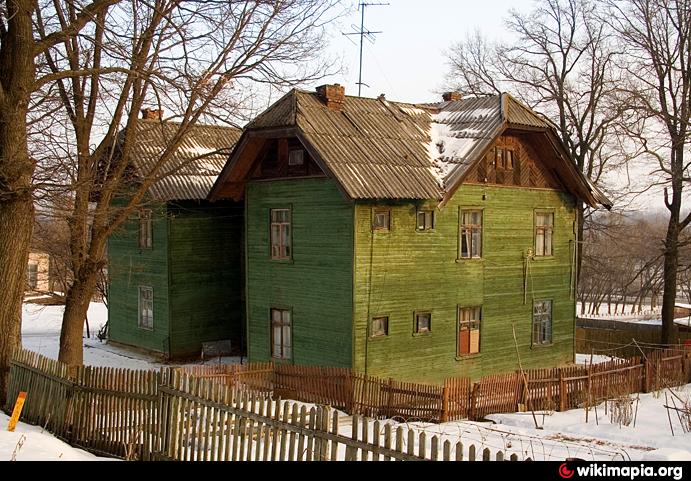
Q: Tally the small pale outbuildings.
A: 1